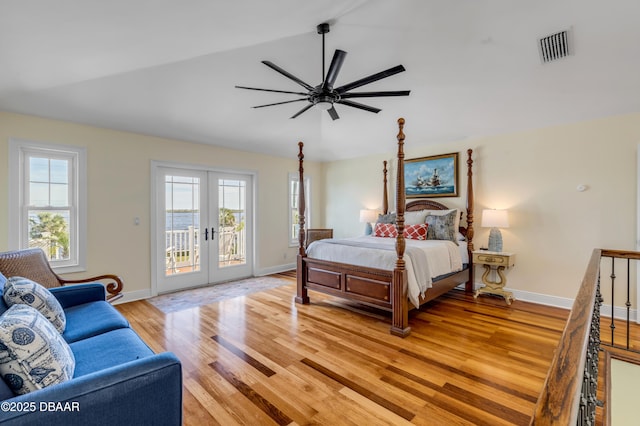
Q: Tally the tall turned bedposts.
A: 4